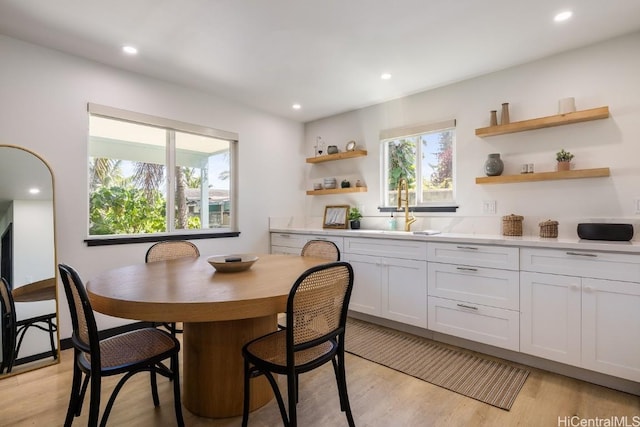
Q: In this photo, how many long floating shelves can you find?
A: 2